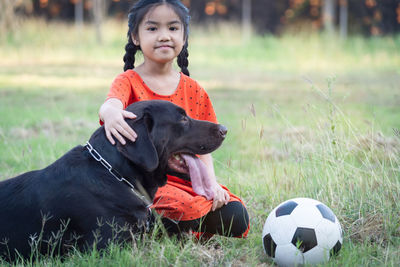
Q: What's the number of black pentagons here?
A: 5